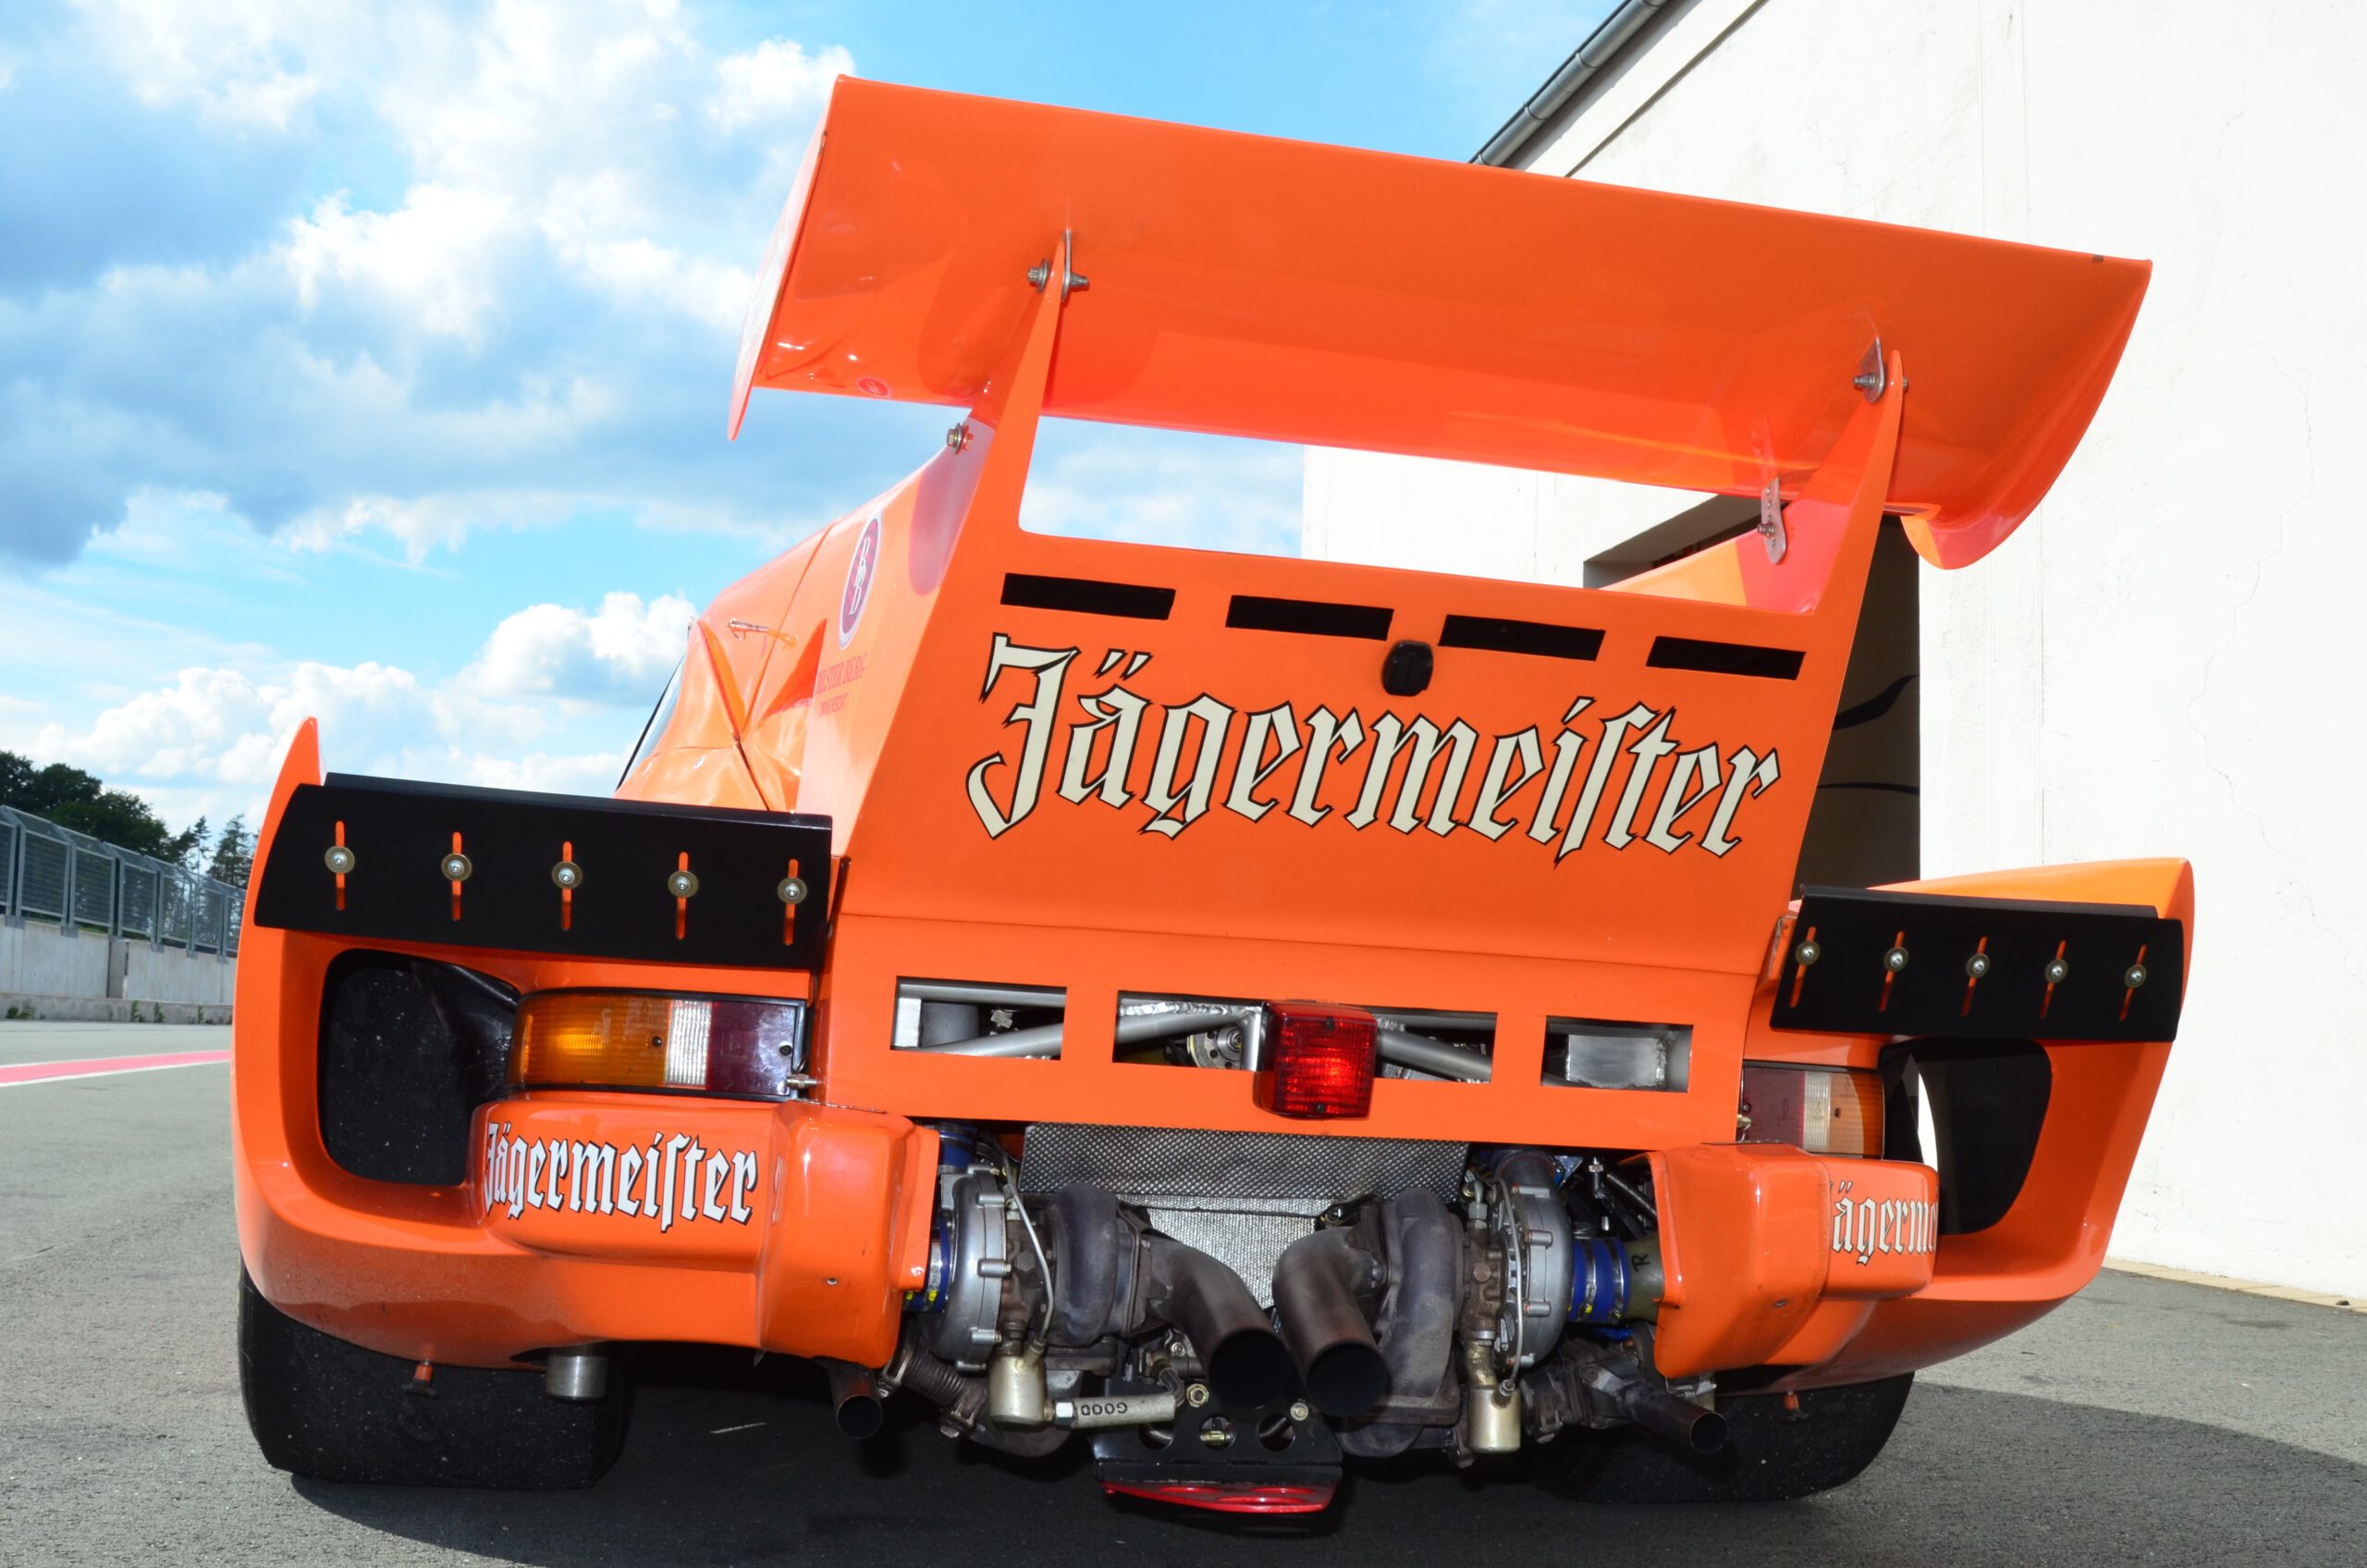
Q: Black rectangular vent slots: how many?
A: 4